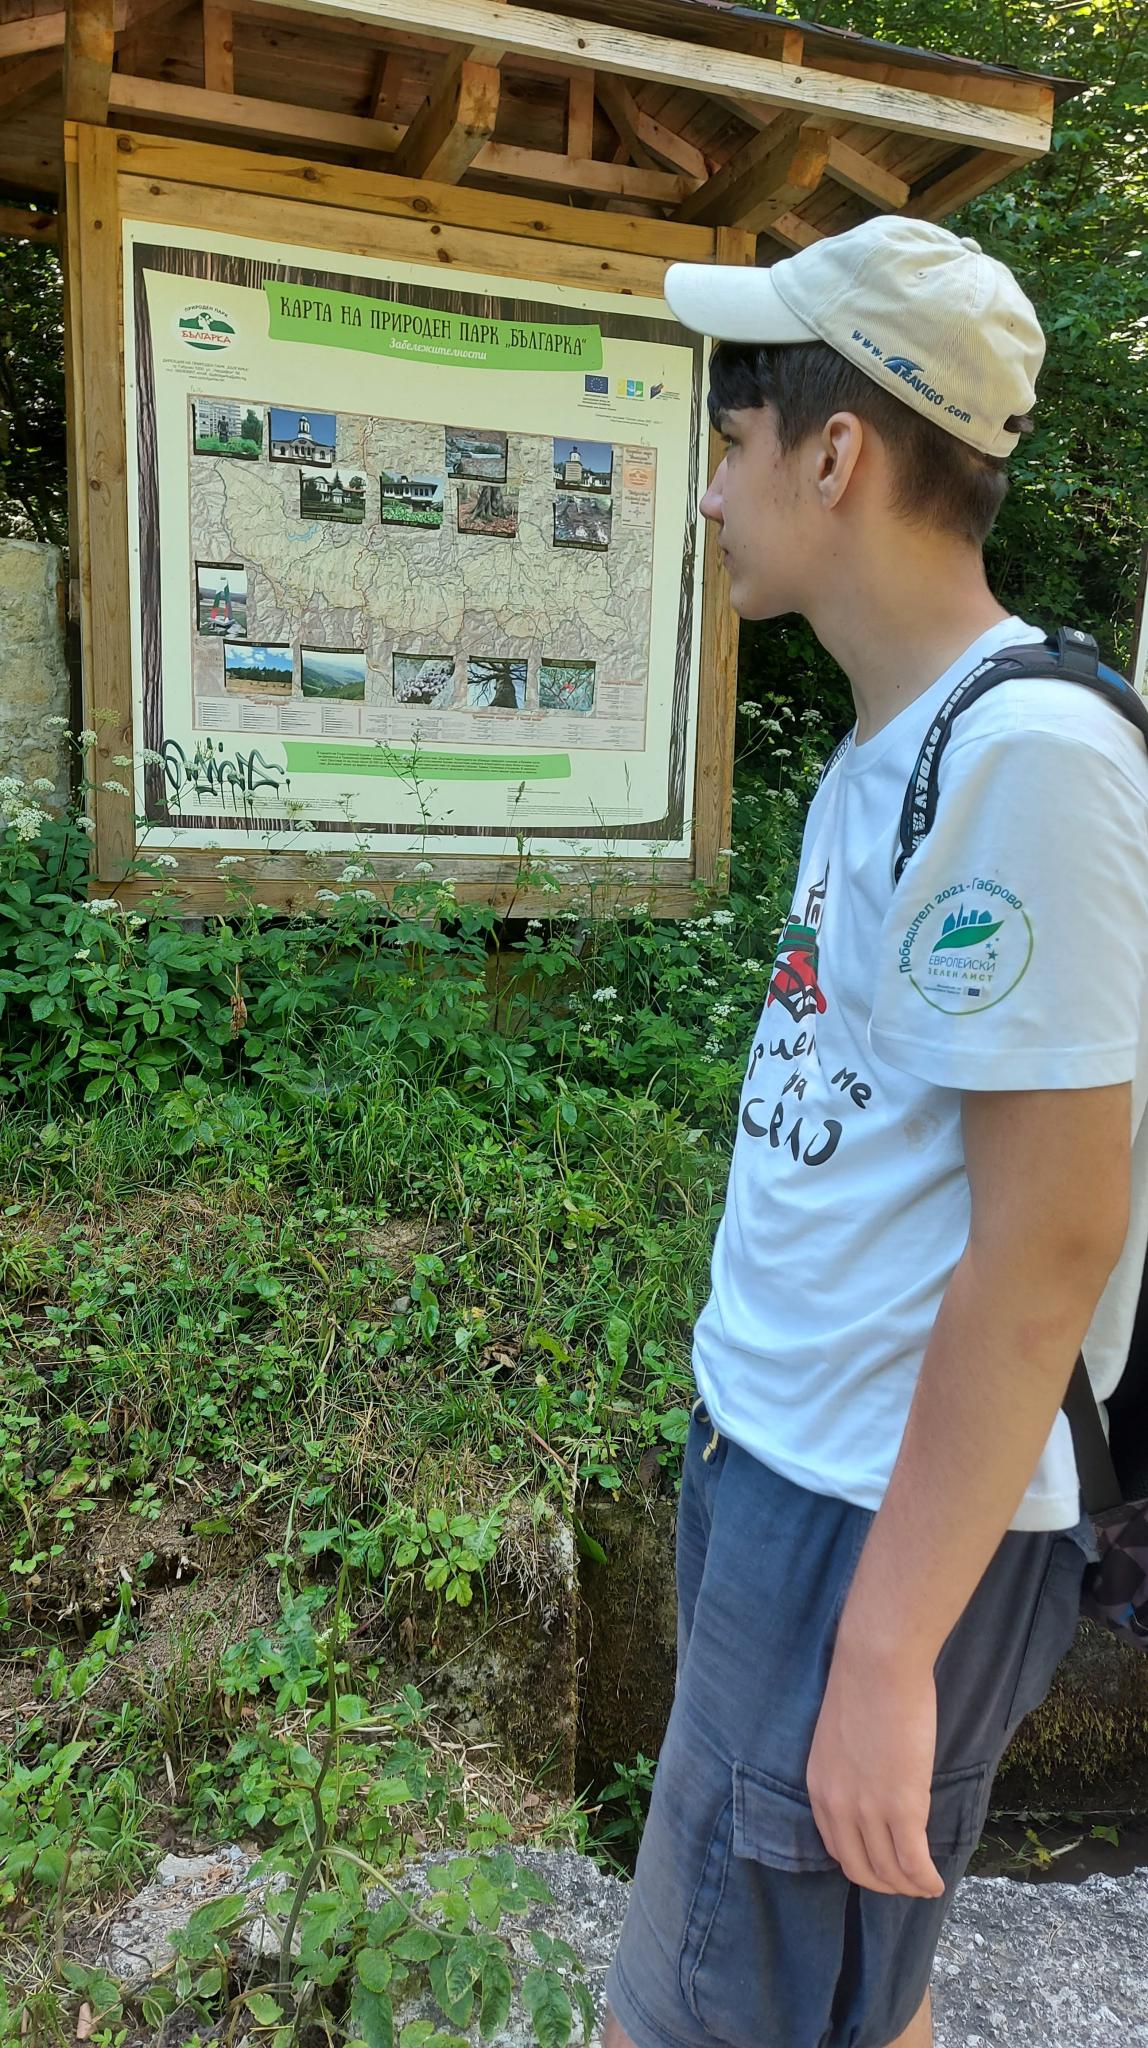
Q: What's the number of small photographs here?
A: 14